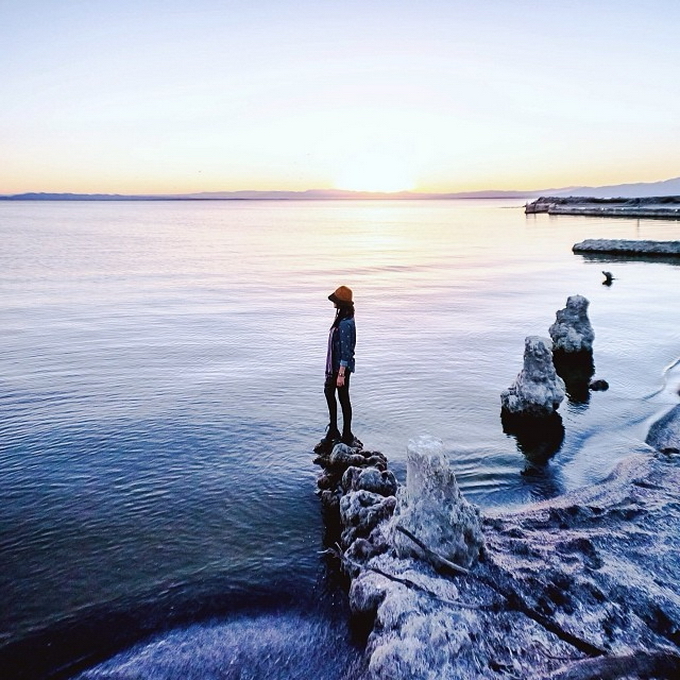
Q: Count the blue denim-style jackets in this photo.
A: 1